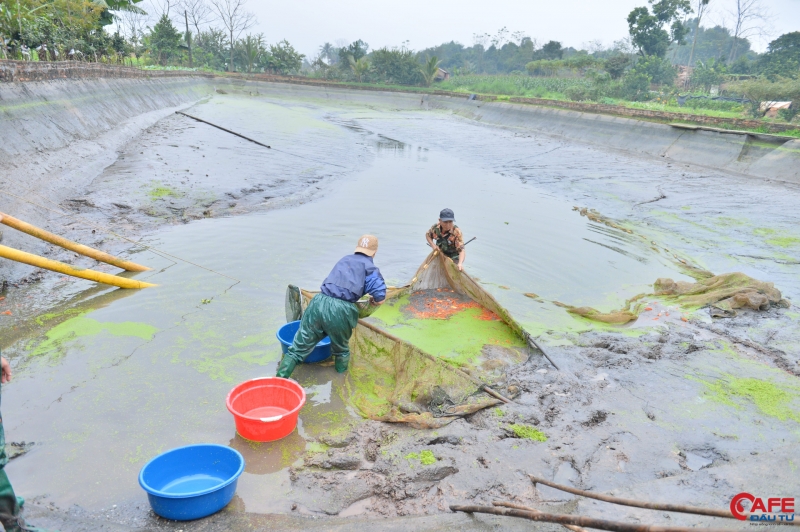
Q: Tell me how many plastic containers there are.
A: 3